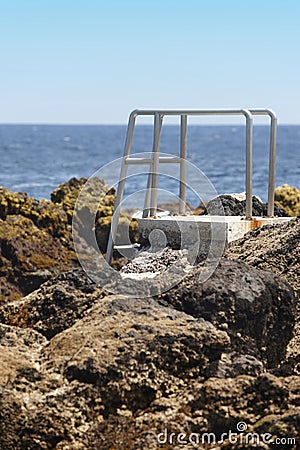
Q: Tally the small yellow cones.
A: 0